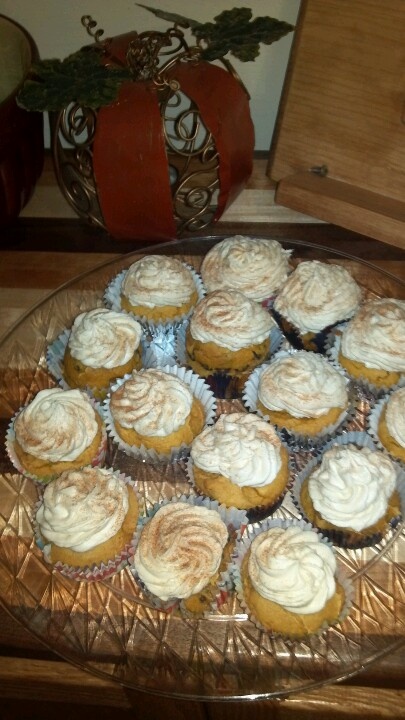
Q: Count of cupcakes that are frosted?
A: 15